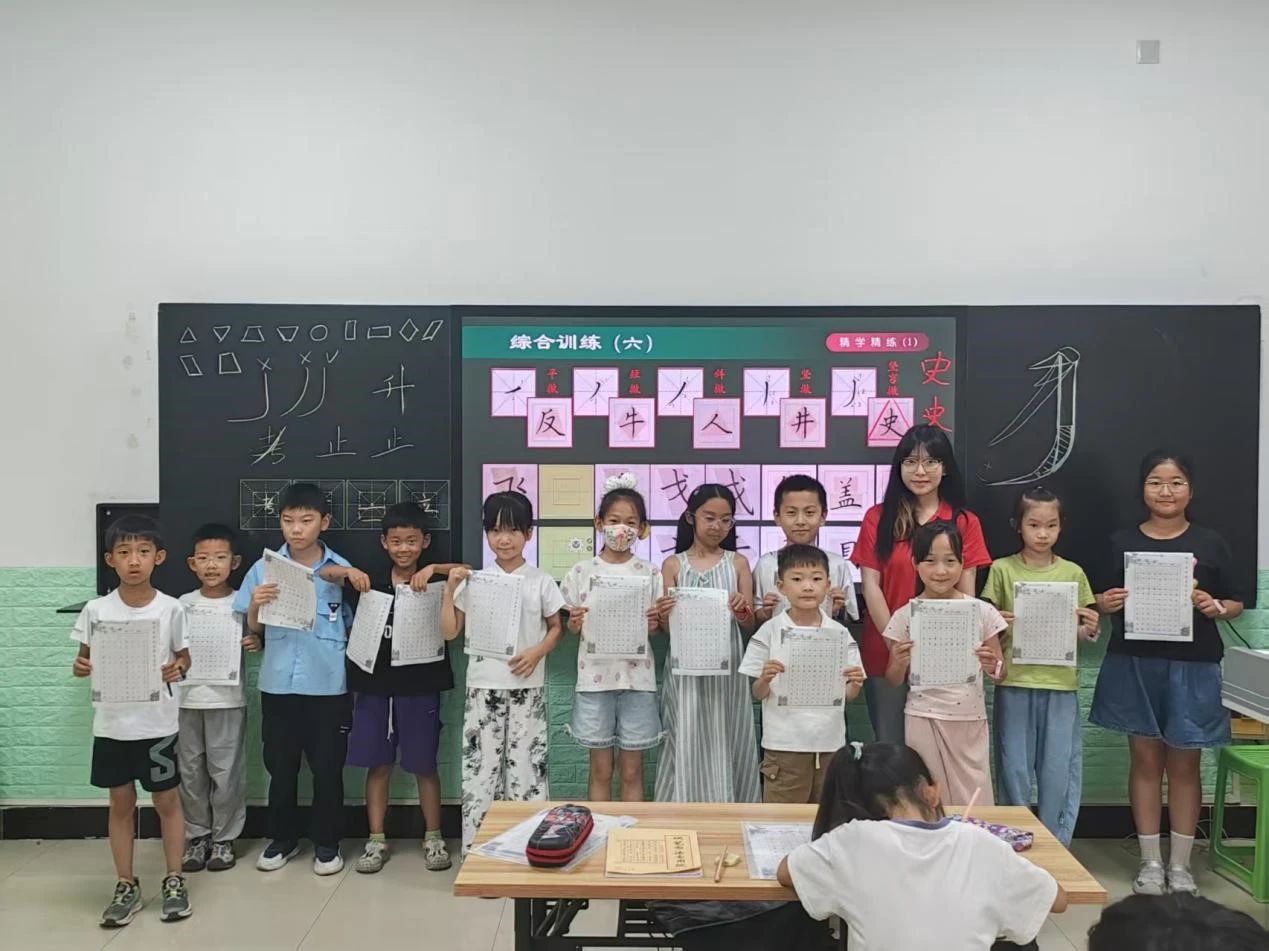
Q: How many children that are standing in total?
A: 12